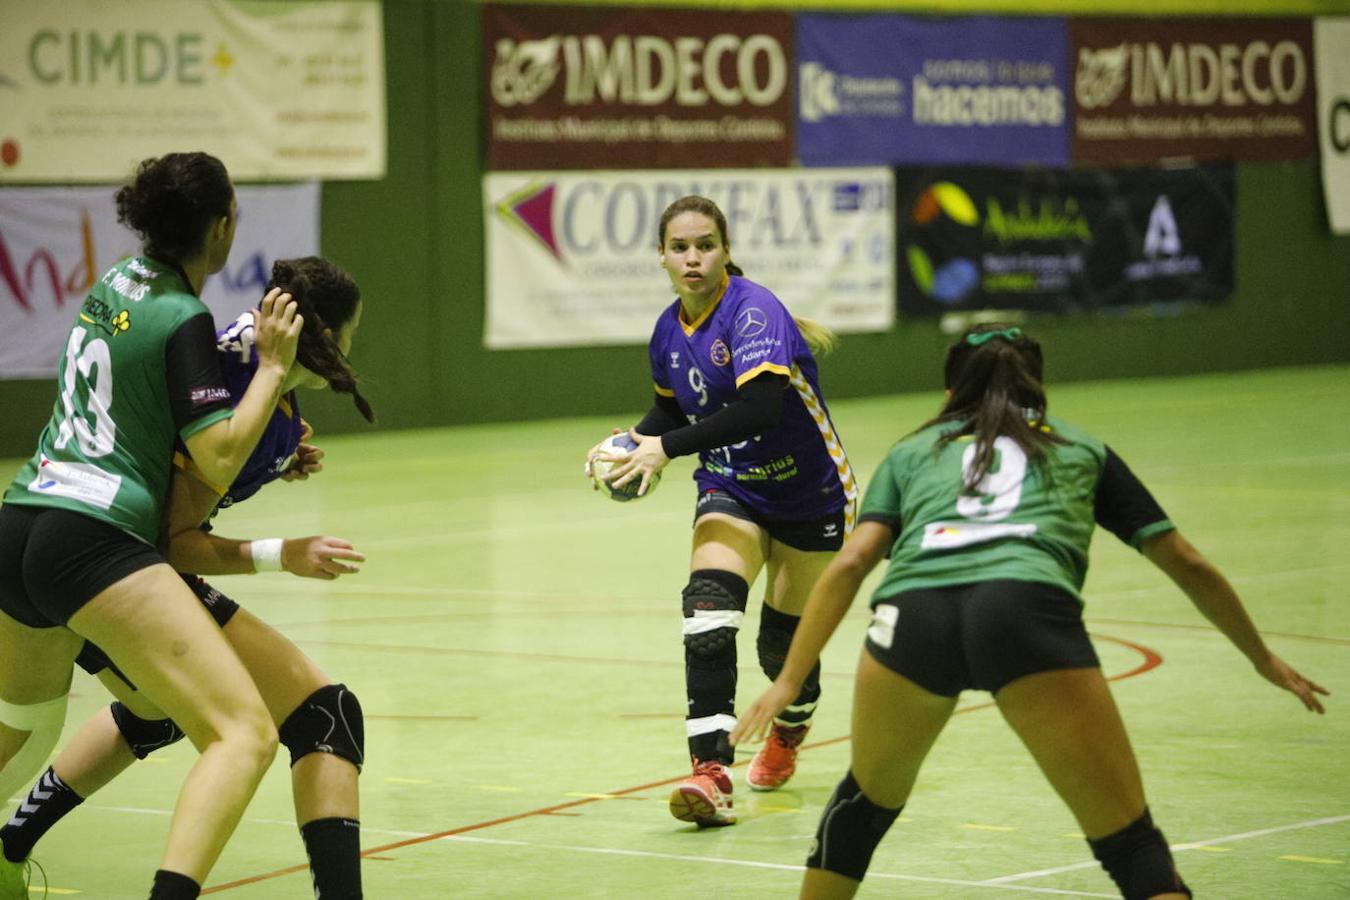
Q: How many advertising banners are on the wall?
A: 8